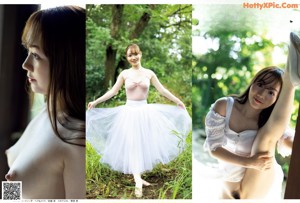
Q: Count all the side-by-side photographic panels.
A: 3